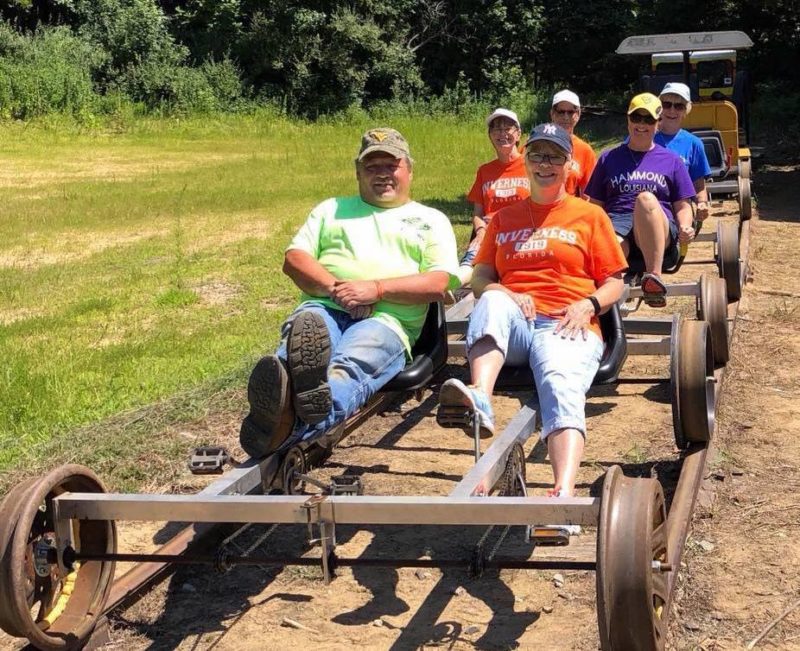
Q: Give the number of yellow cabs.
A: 1